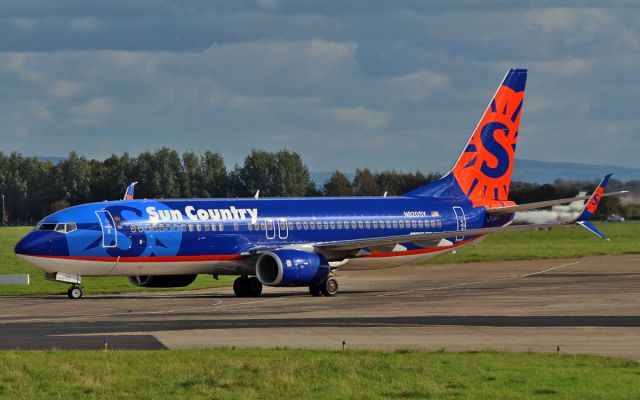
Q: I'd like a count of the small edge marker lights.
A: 3